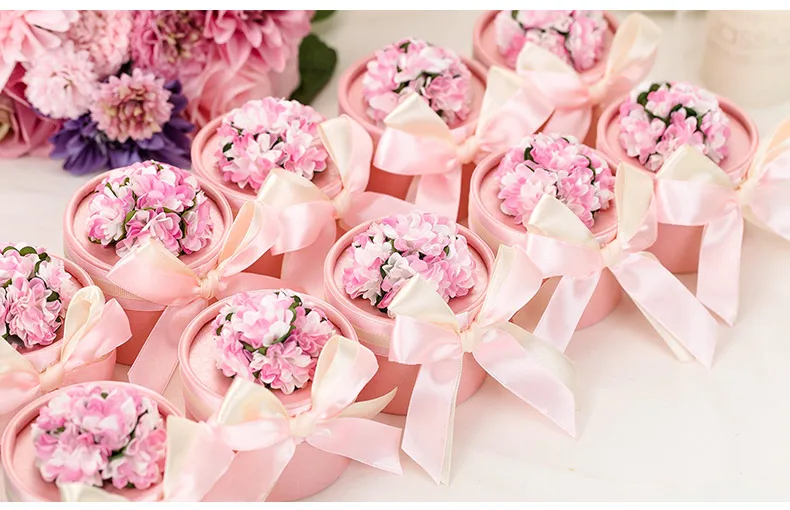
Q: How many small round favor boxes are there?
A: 10